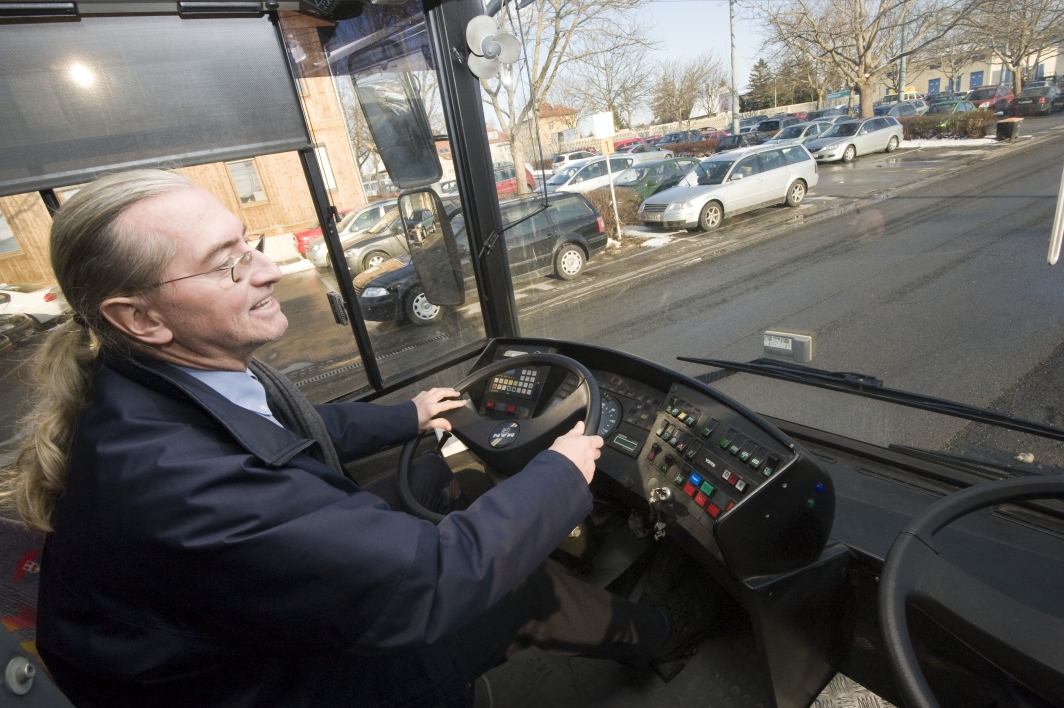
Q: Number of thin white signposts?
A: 1